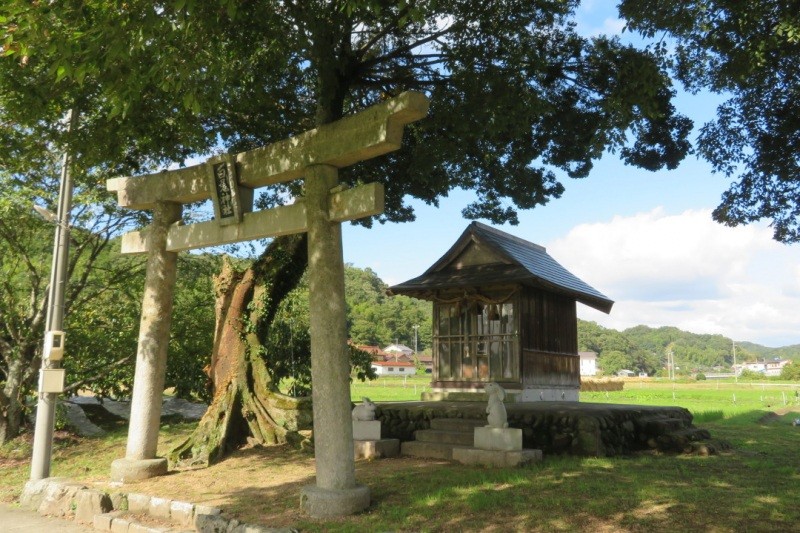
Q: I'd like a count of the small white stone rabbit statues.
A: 2